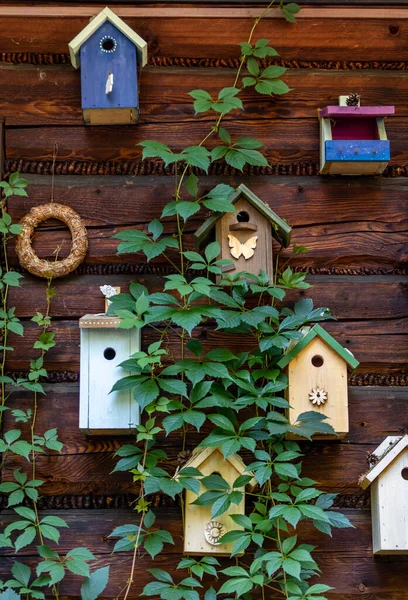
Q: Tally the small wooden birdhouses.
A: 7